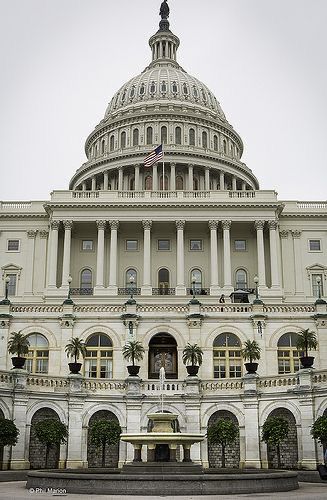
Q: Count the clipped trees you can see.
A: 6